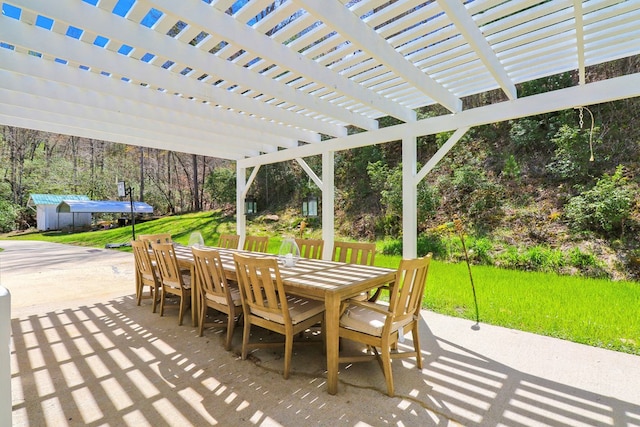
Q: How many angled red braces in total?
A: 0